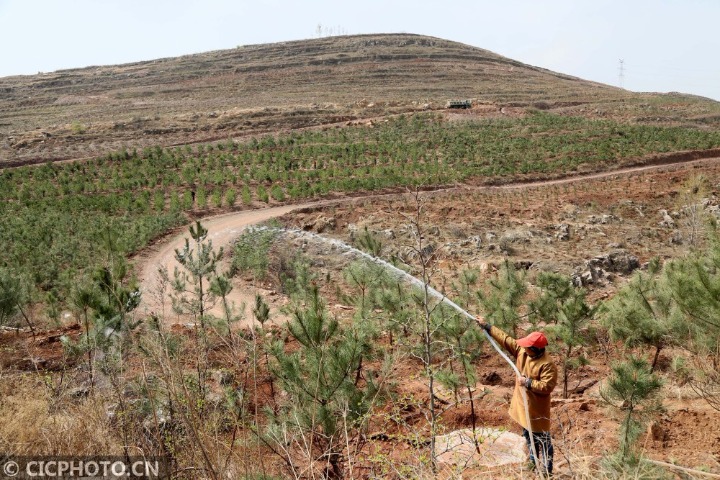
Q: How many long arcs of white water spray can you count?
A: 1